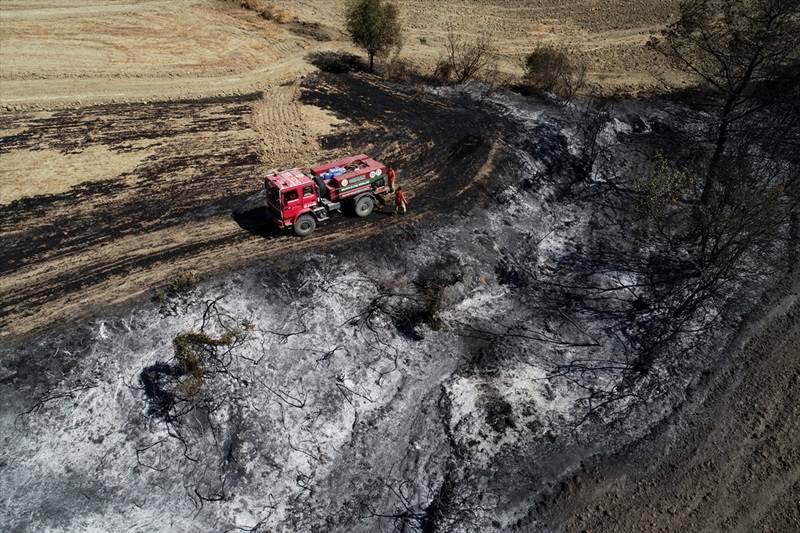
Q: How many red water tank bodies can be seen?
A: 1